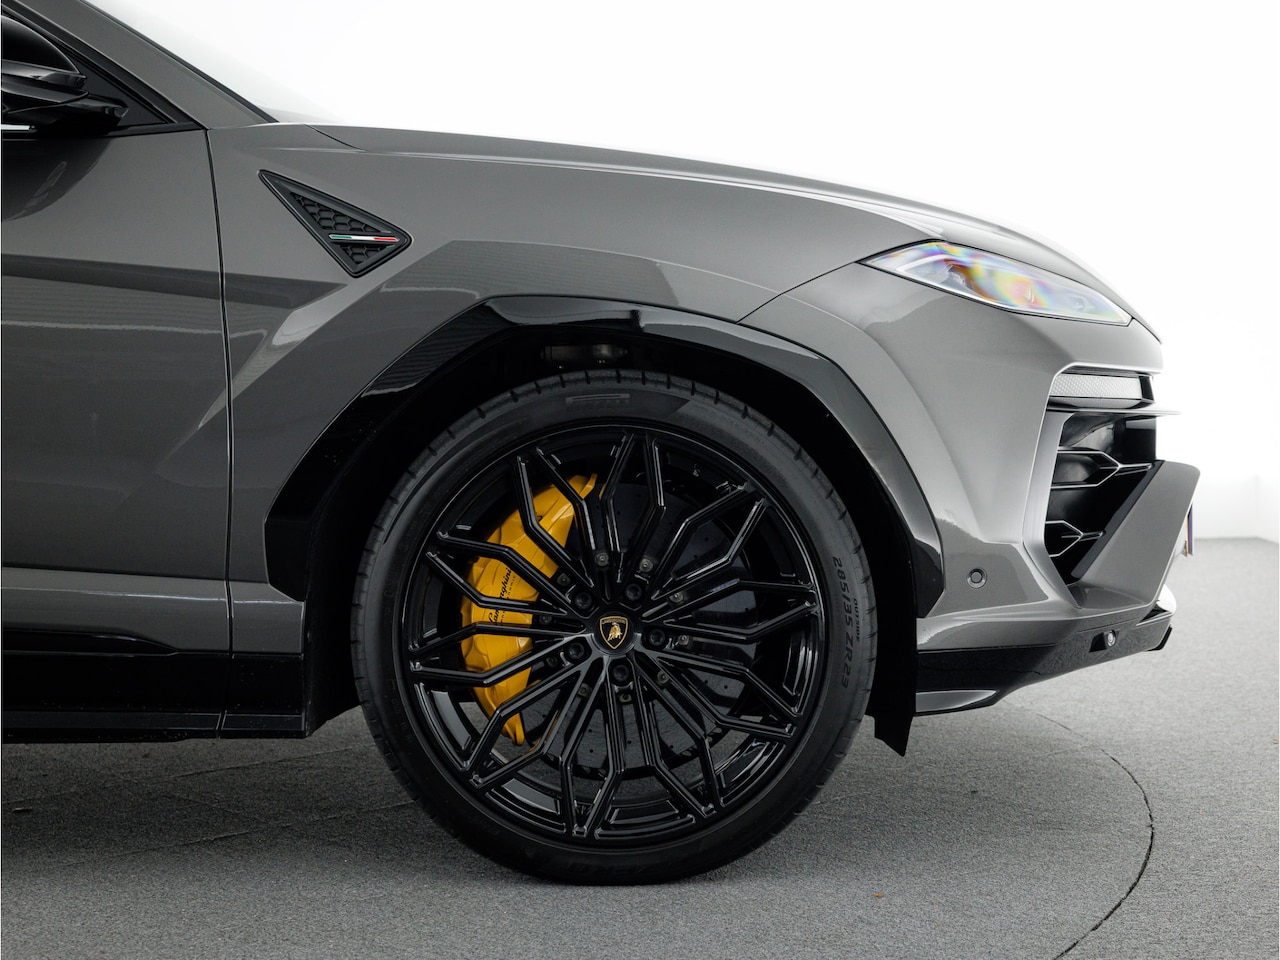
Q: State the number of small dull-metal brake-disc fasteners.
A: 10